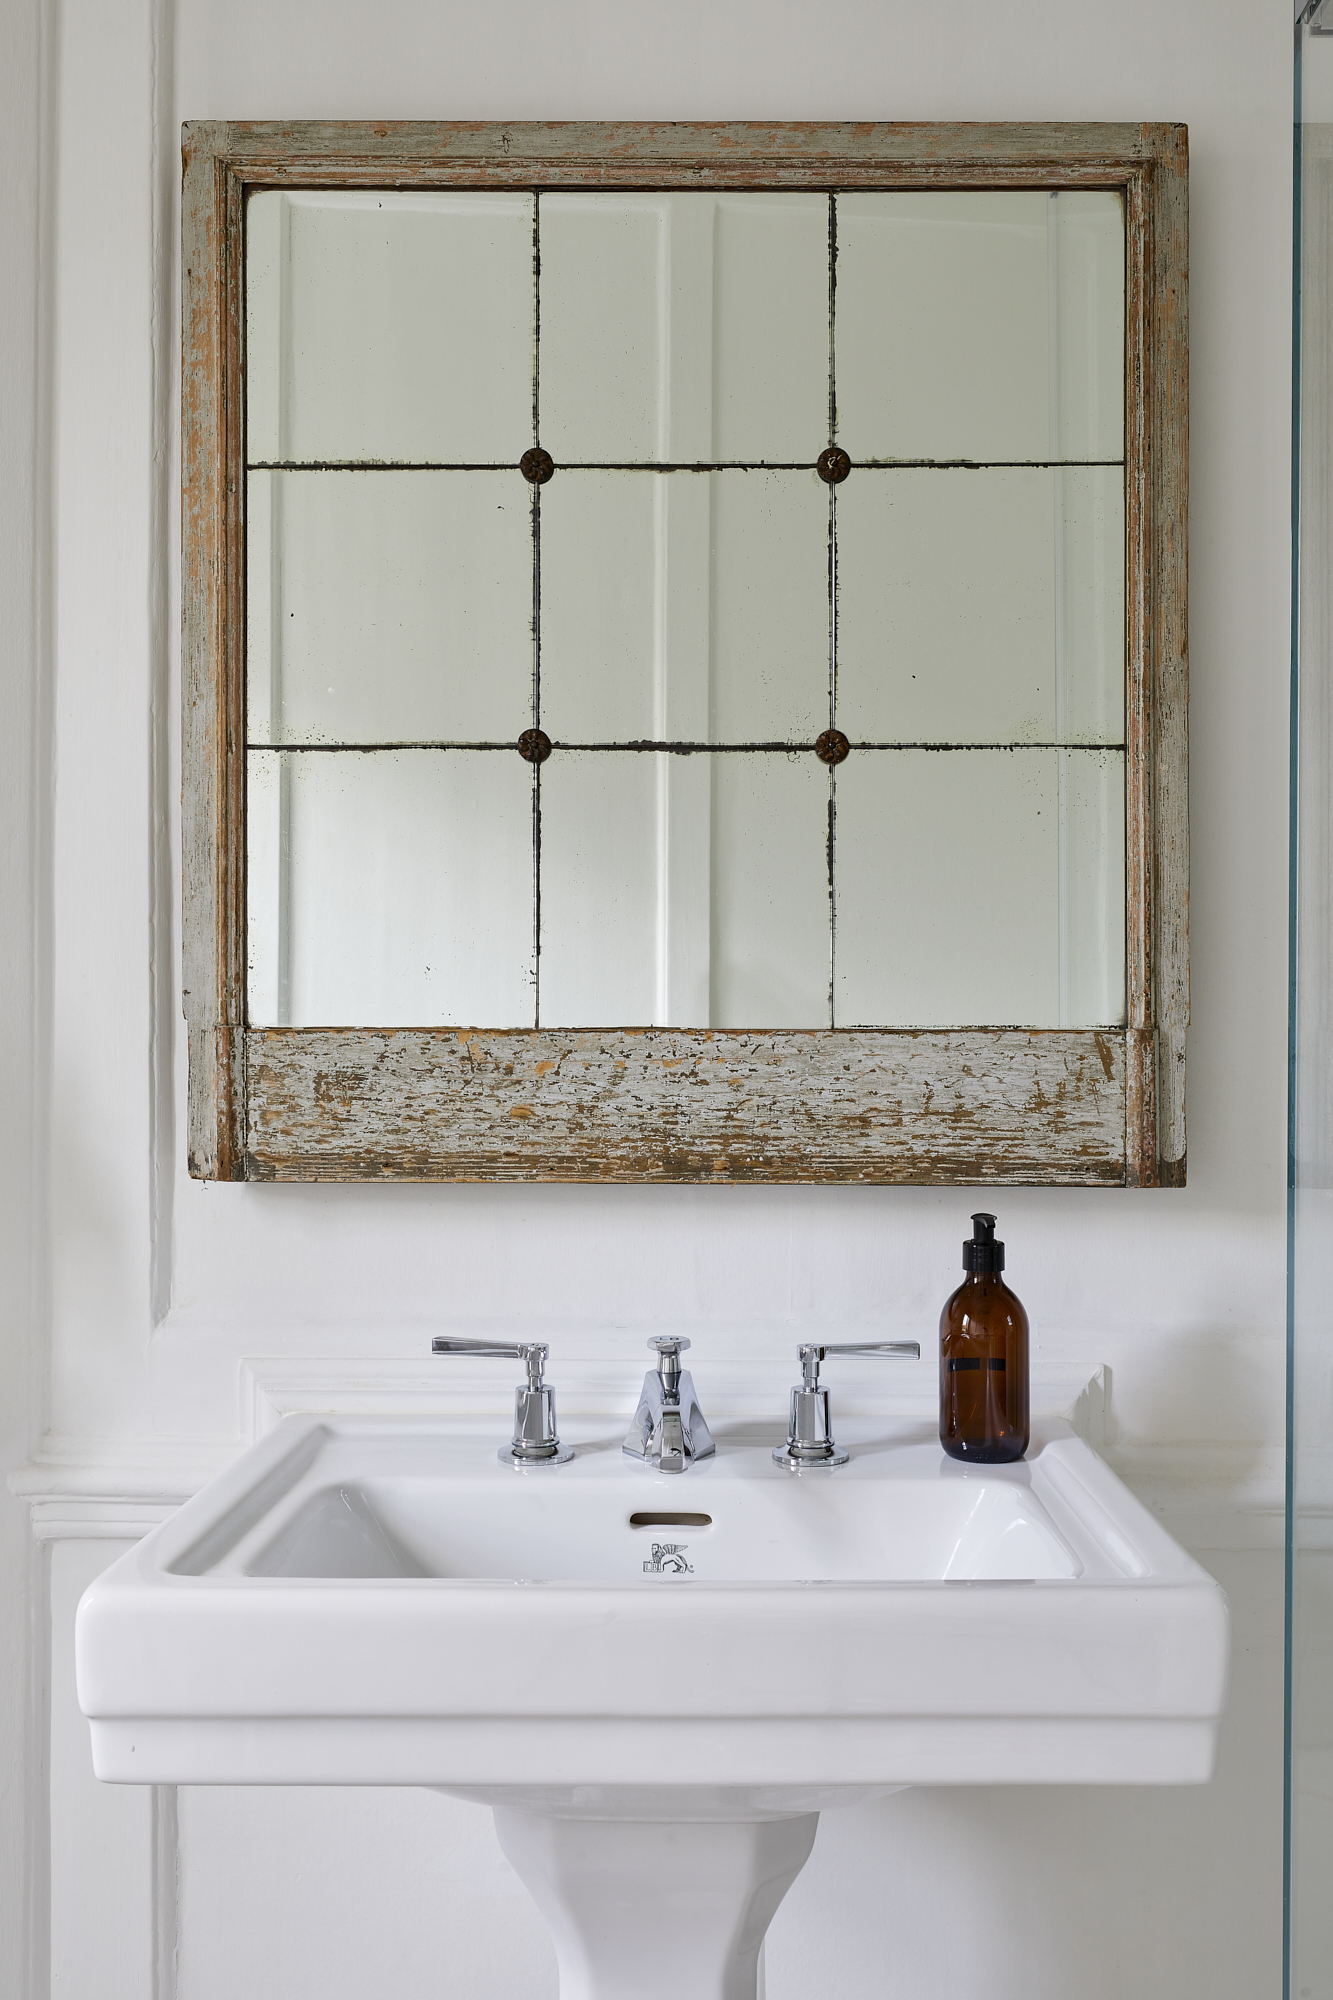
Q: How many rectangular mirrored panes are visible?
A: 9